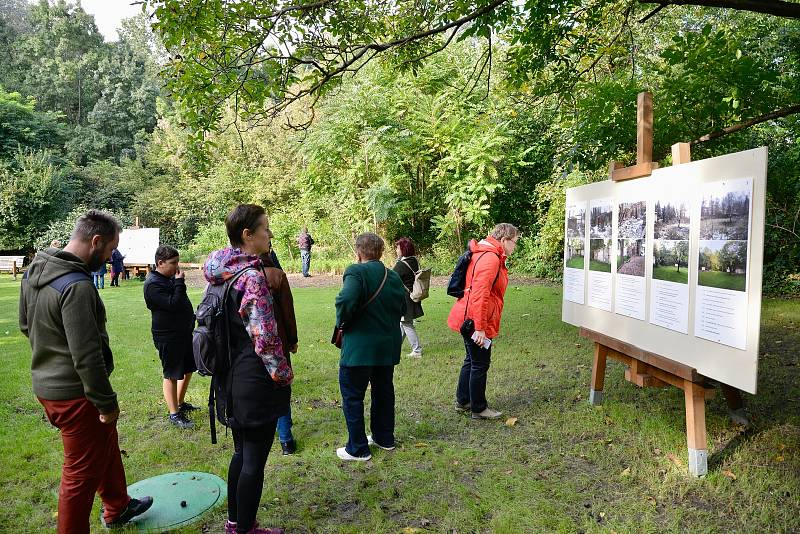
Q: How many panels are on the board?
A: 5